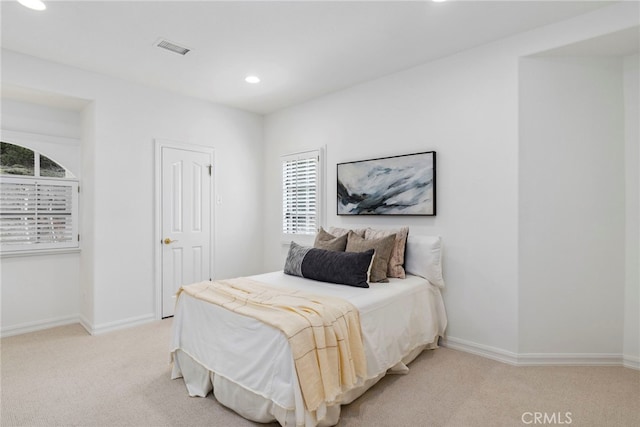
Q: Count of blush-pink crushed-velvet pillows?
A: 2